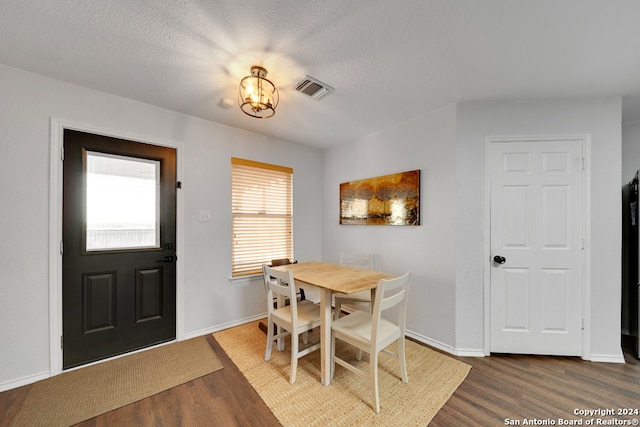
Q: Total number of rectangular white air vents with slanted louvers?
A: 1